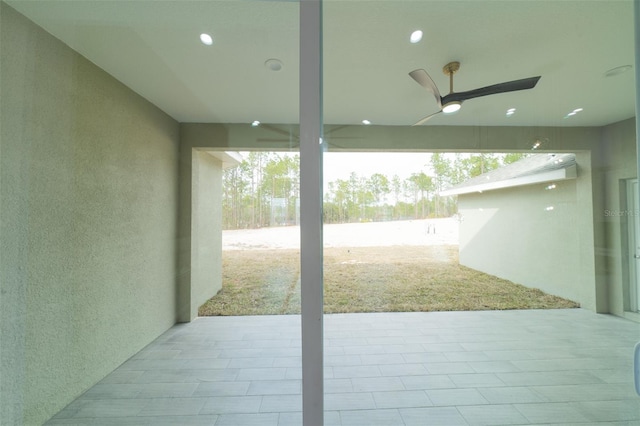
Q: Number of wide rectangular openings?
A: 1